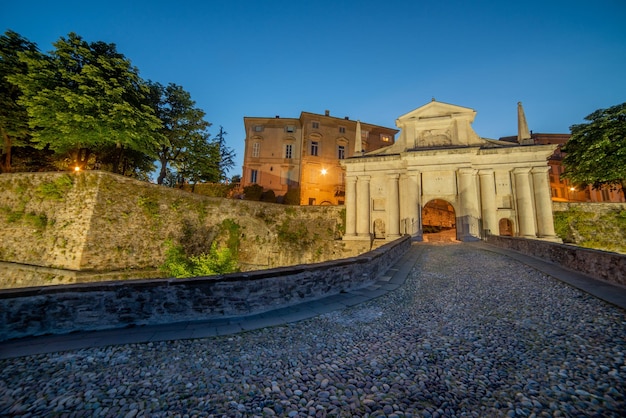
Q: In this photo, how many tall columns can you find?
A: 8